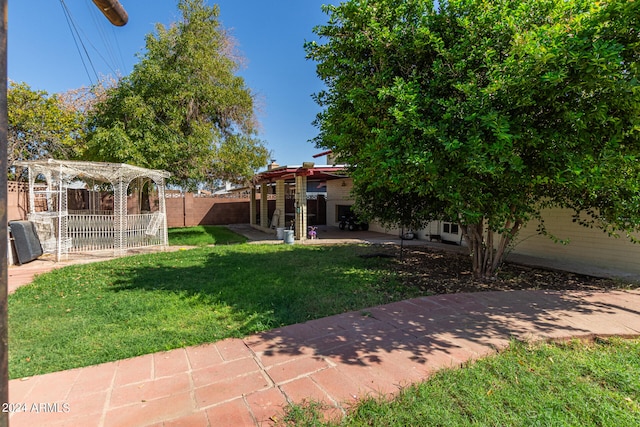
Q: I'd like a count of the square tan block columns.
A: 4